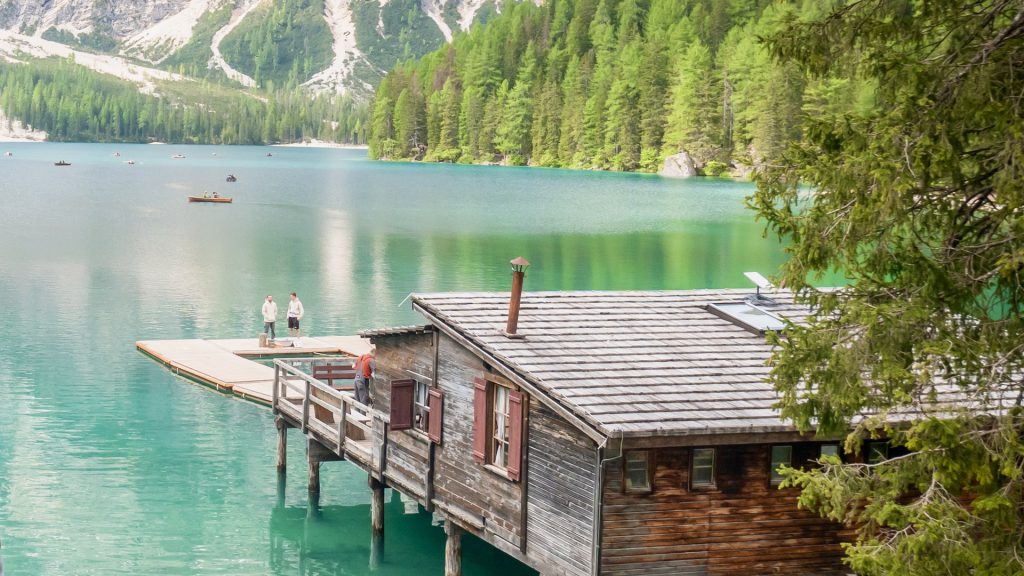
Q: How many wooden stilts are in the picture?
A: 4